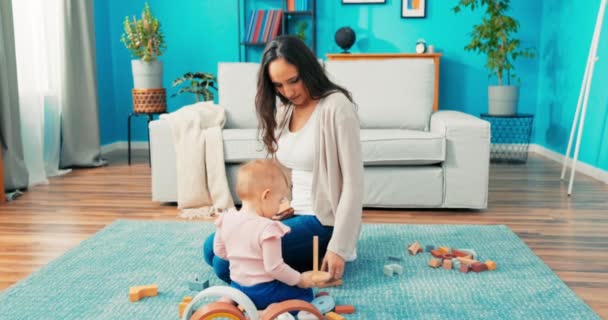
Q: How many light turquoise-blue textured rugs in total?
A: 1